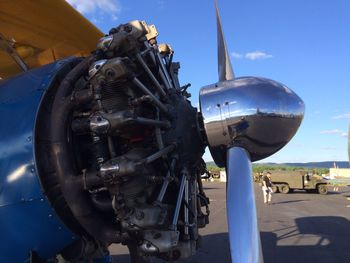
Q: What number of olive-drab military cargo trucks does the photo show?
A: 1